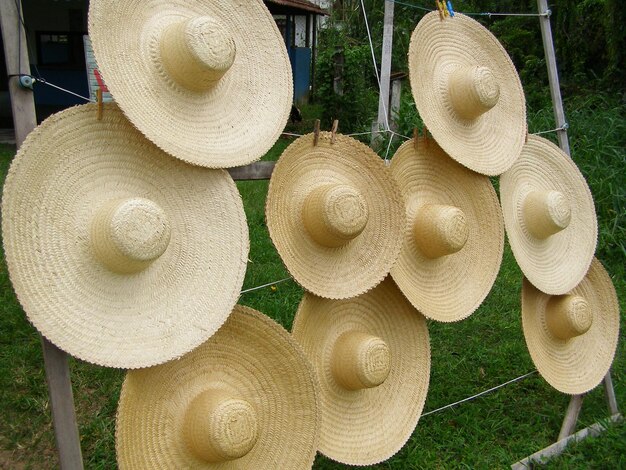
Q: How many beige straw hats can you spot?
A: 9